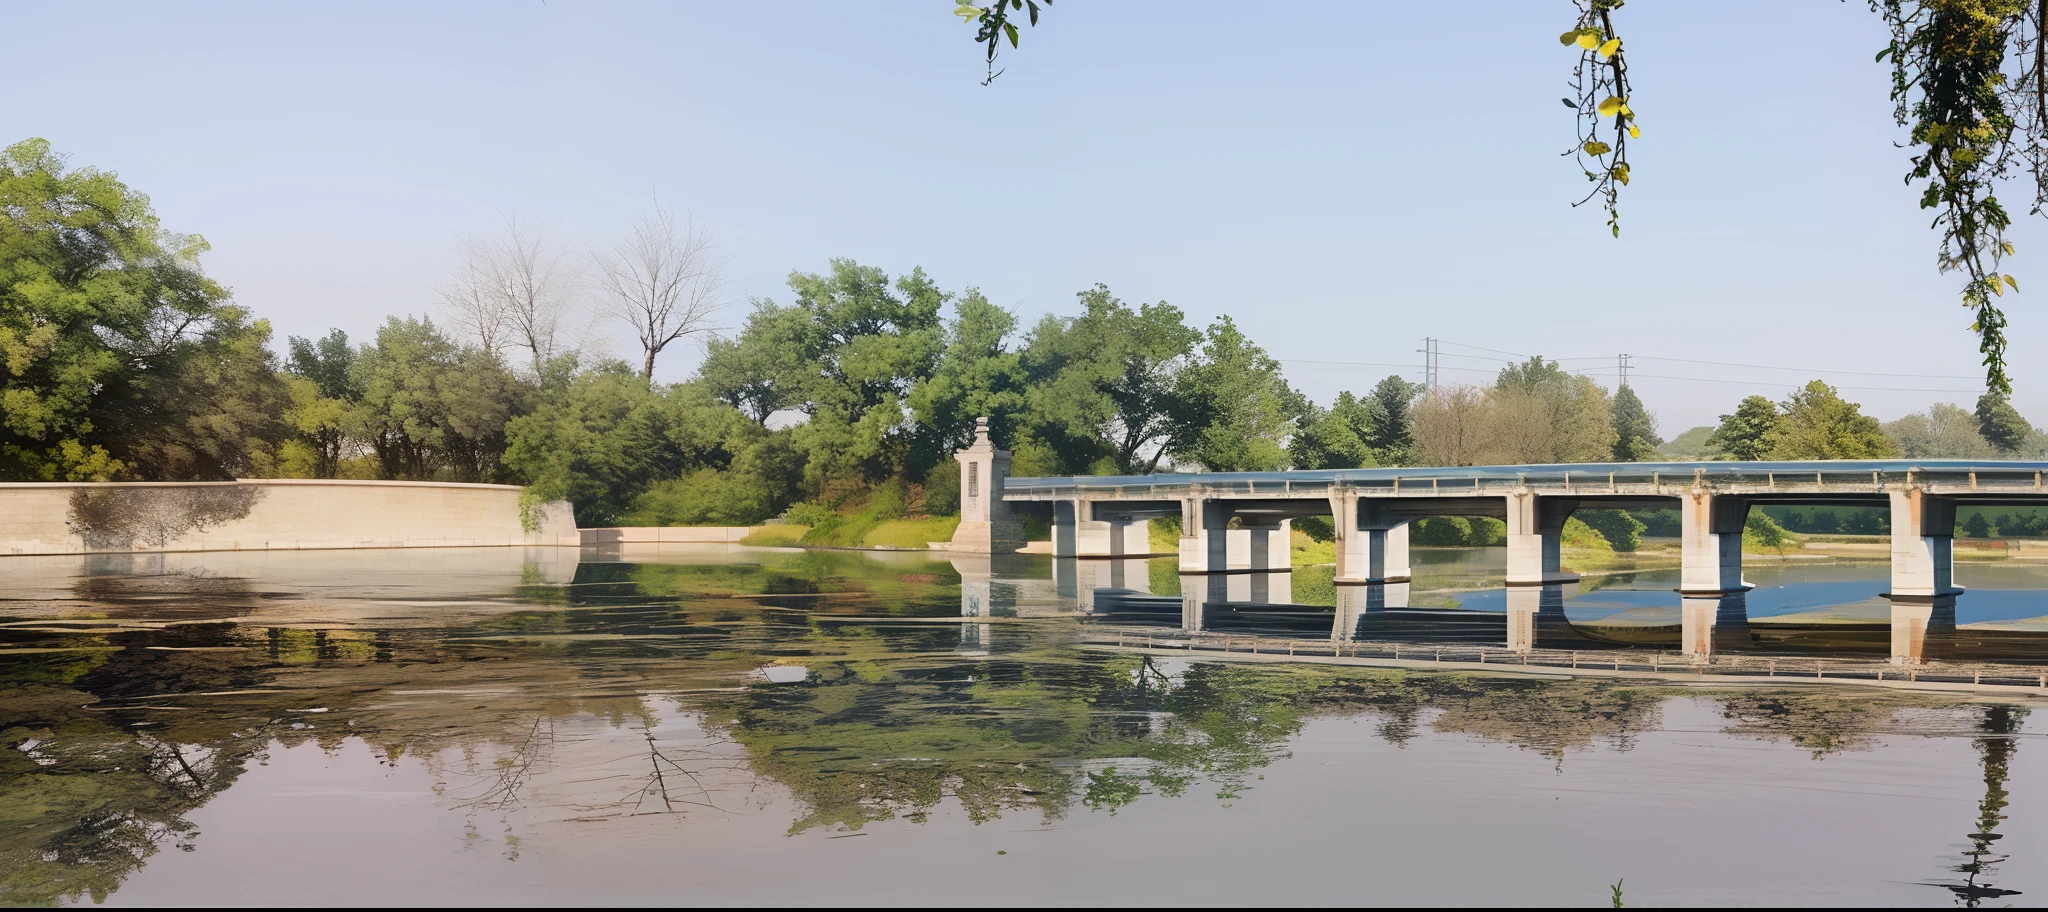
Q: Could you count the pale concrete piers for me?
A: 6